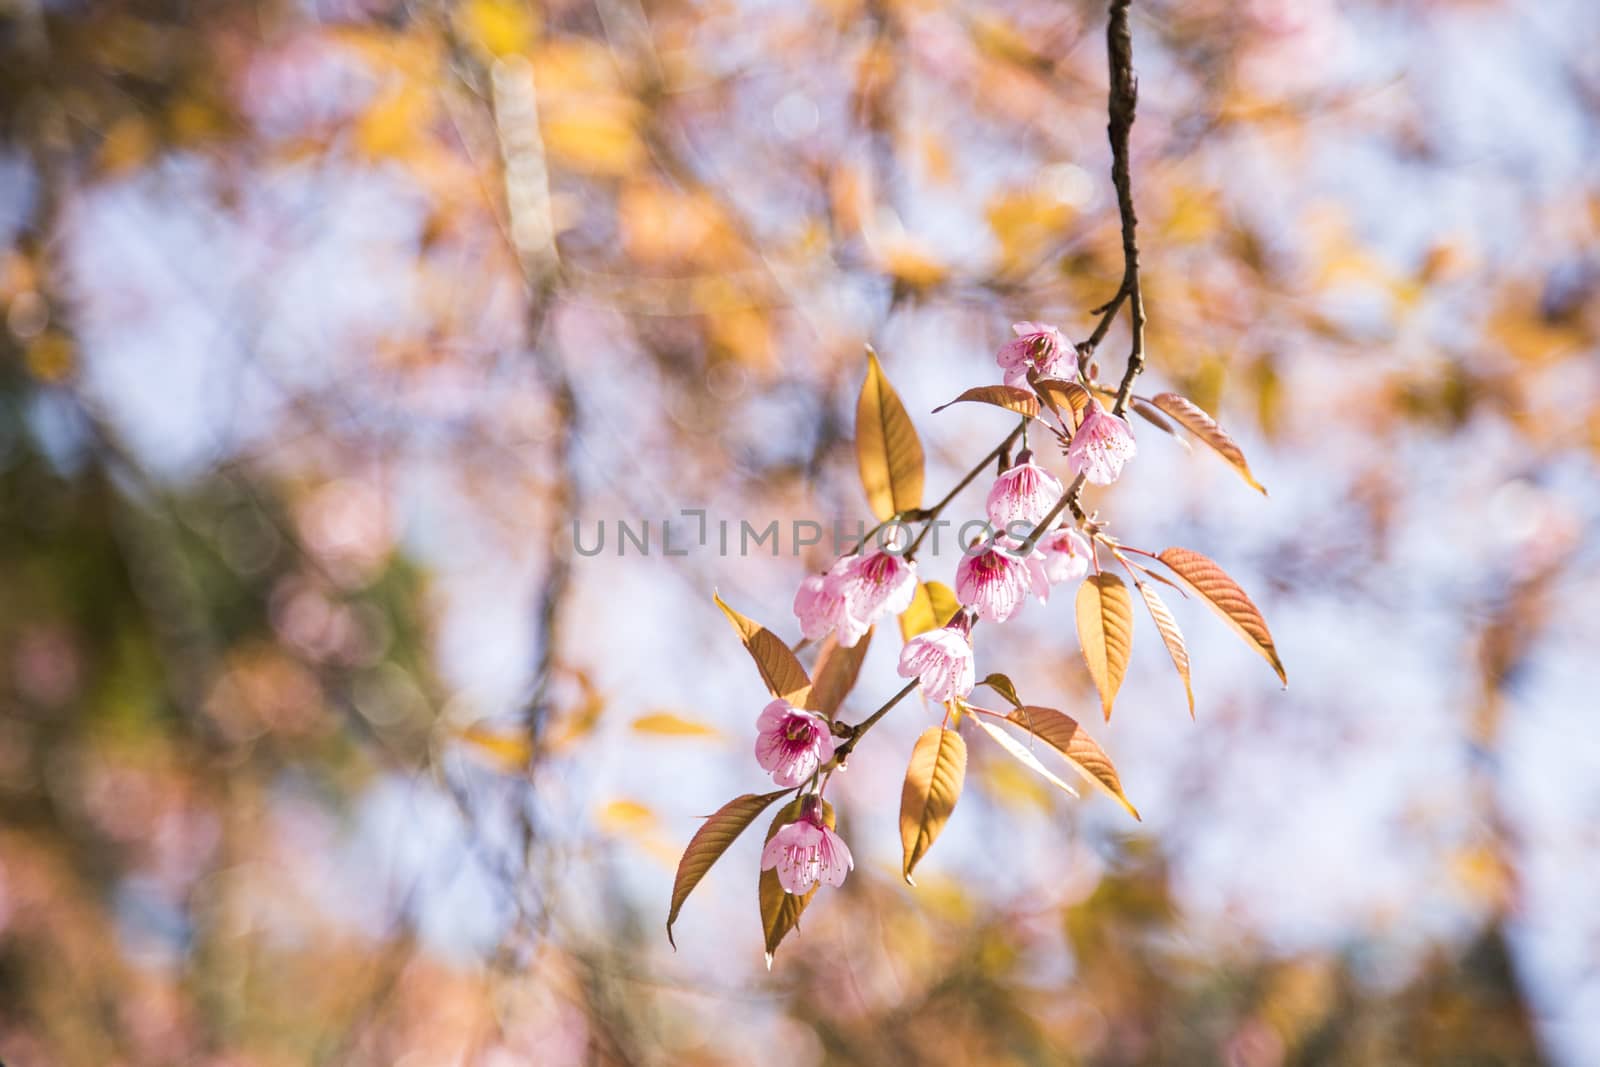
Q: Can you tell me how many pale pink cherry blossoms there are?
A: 10